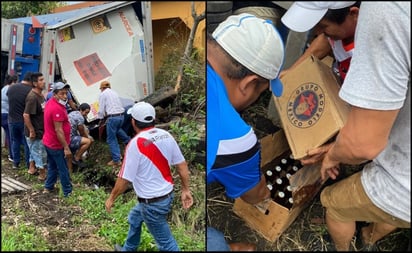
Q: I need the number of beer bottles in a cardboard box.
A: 11